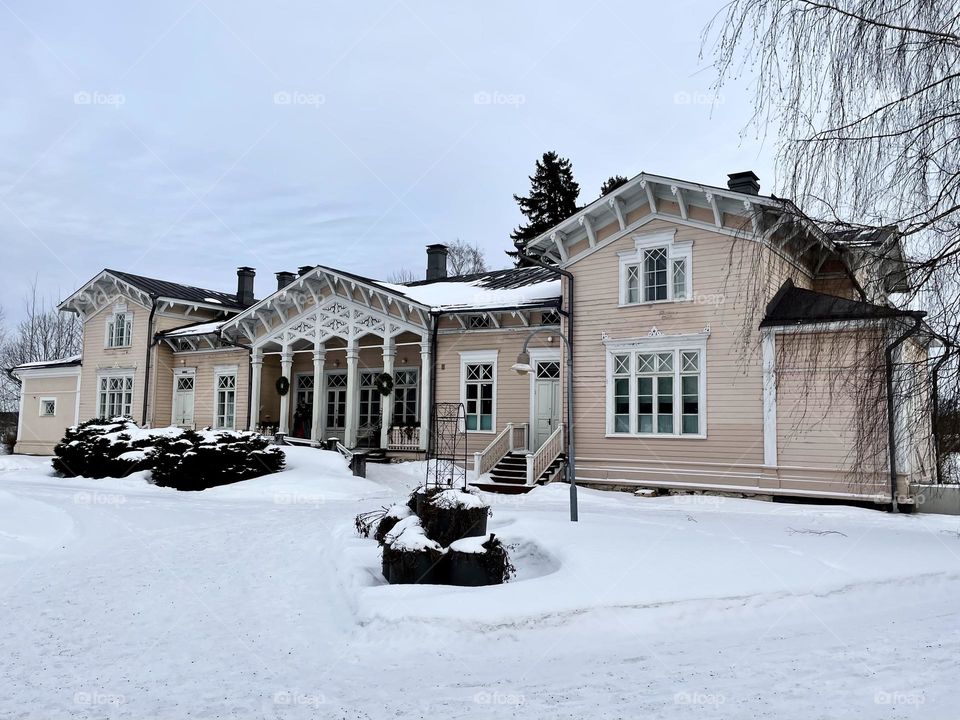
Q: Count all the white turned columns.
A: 6